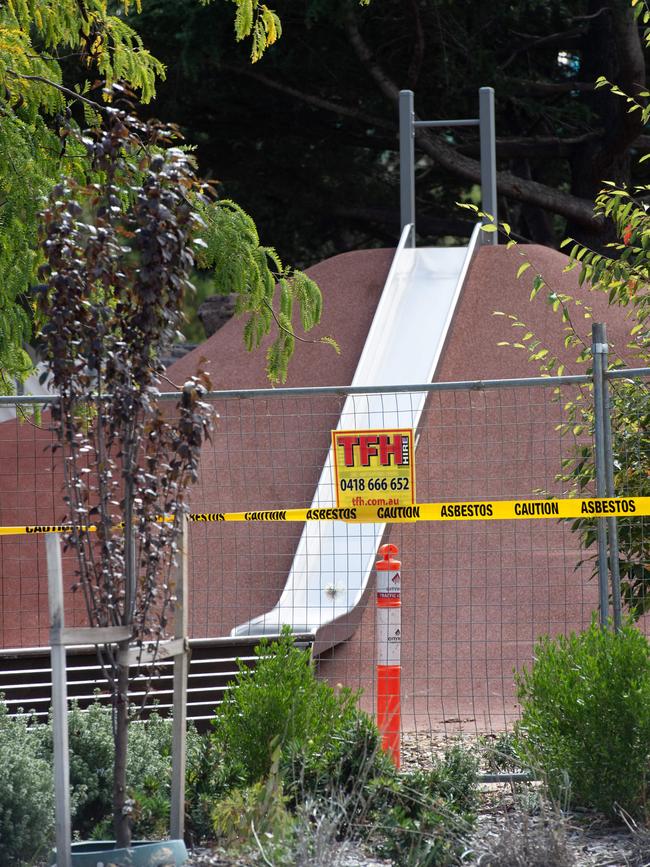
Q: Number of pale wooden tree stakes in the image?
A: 2